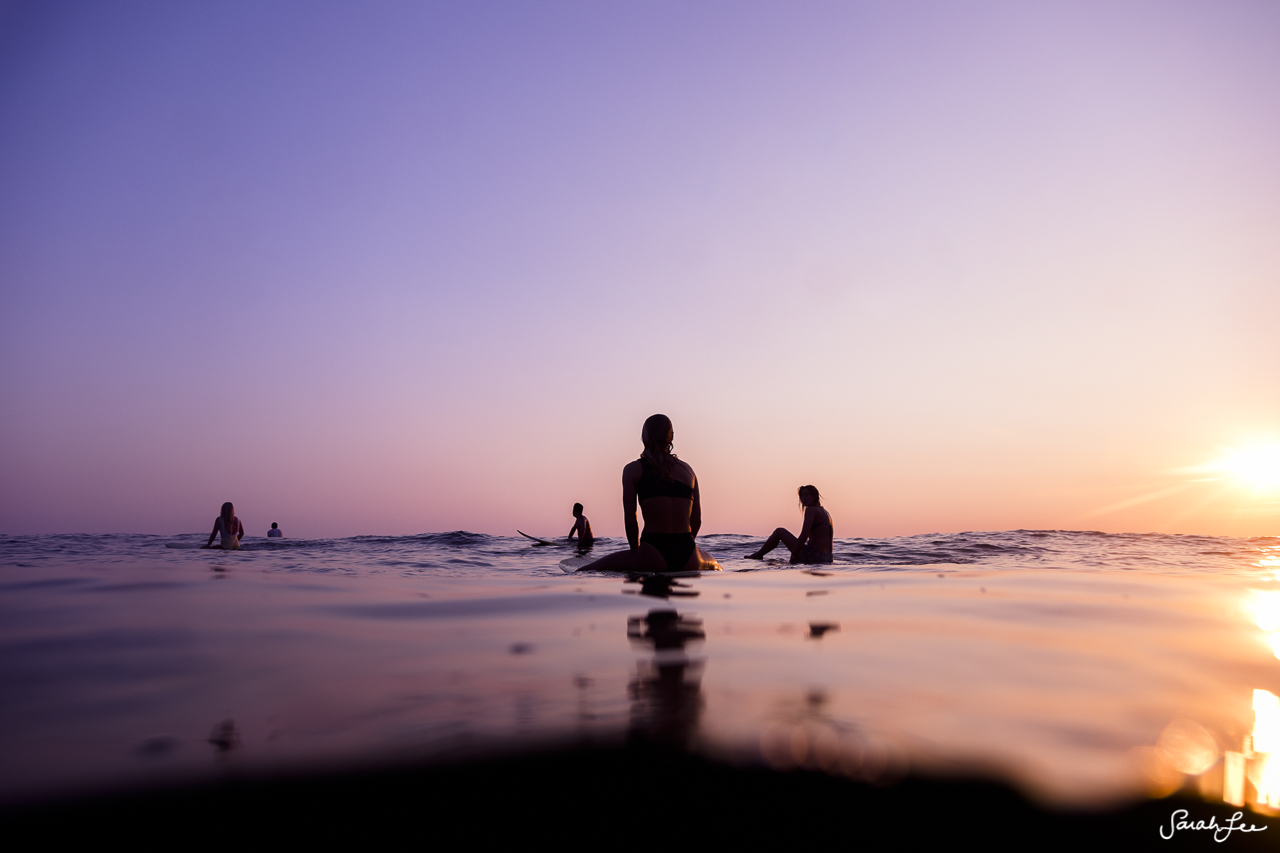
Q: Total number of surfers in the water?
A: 5